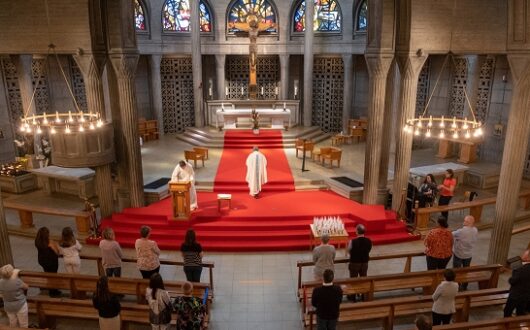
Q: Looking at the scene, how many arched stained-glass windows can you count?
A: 5